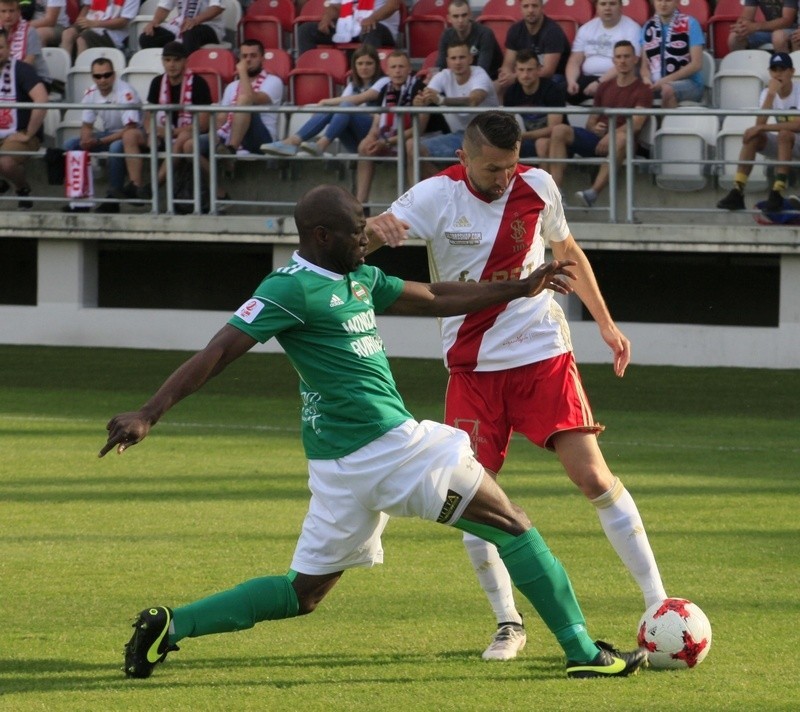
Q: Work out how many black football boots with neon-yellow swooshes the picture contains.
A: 2